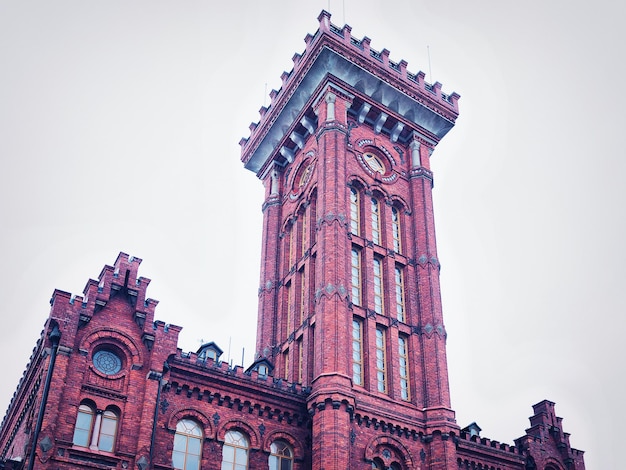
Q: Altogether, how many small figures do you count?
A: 0